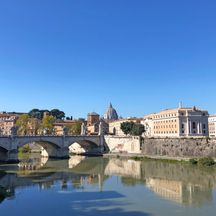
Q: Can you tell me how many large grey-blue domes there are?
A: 1